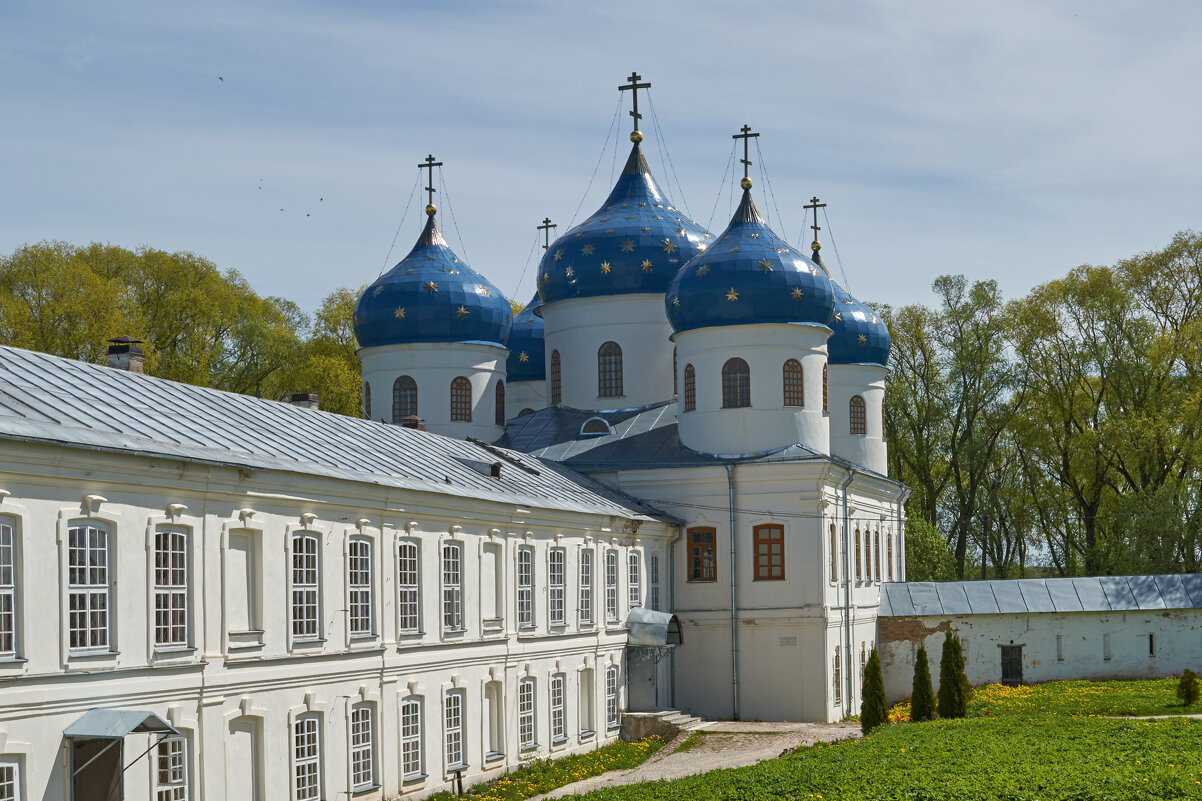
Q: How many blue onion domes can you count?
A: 5